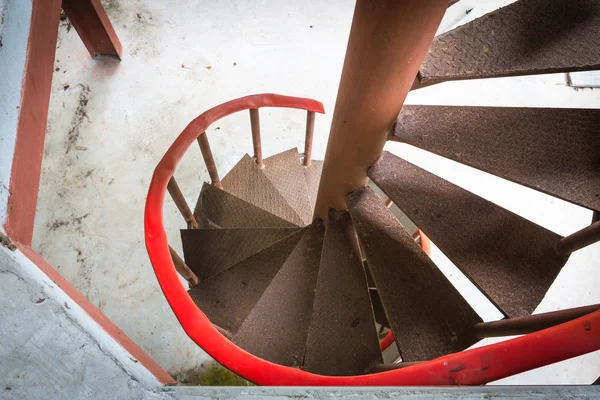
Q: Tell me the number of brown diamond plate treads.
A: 12